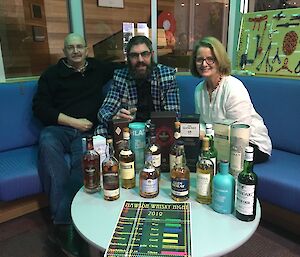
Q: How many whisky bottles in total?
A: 11